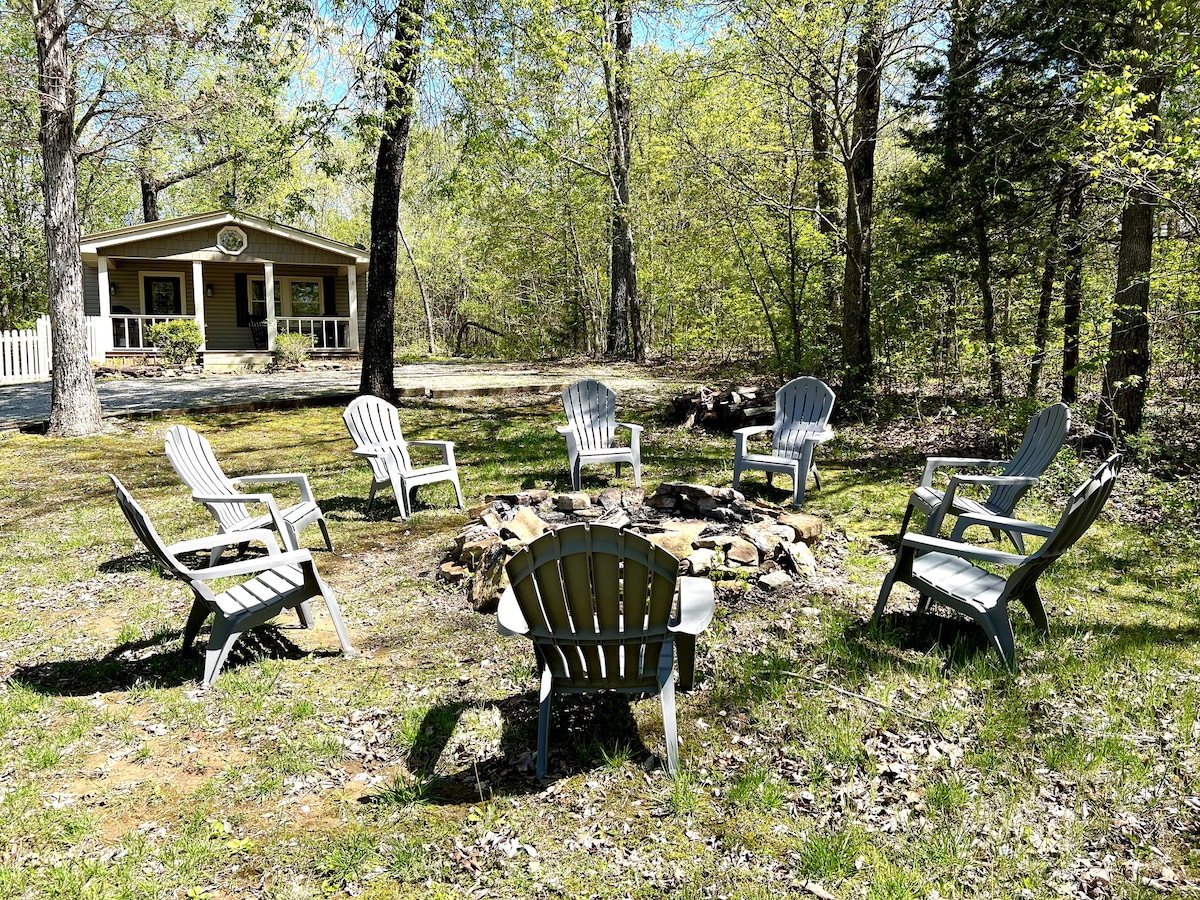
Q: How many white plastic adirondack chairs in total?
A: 8